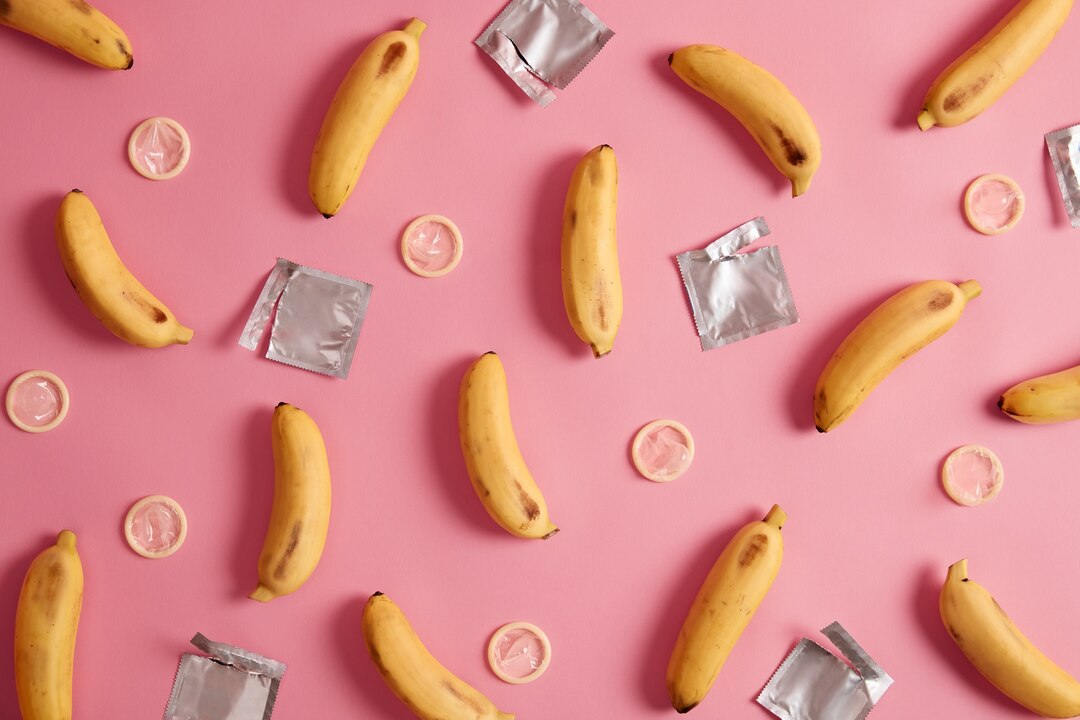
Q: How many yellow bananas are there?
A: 14